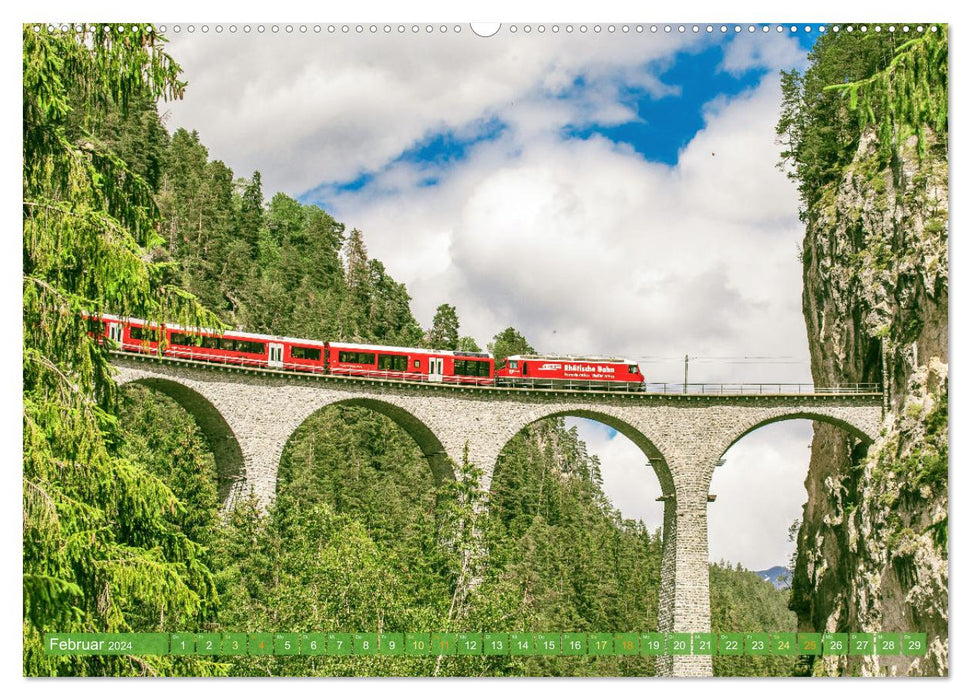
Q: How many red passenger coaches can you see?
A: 3